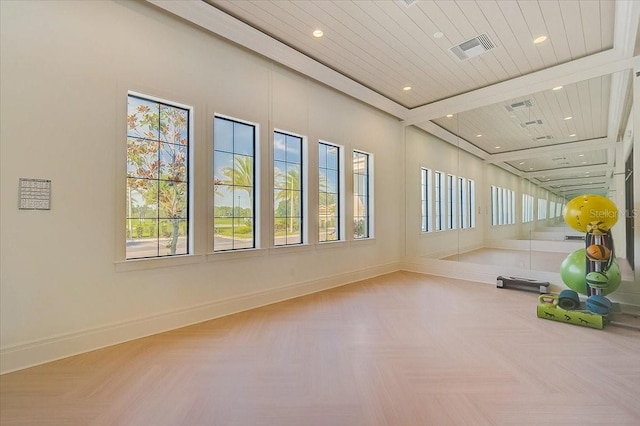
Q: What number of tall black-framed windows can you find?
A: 5